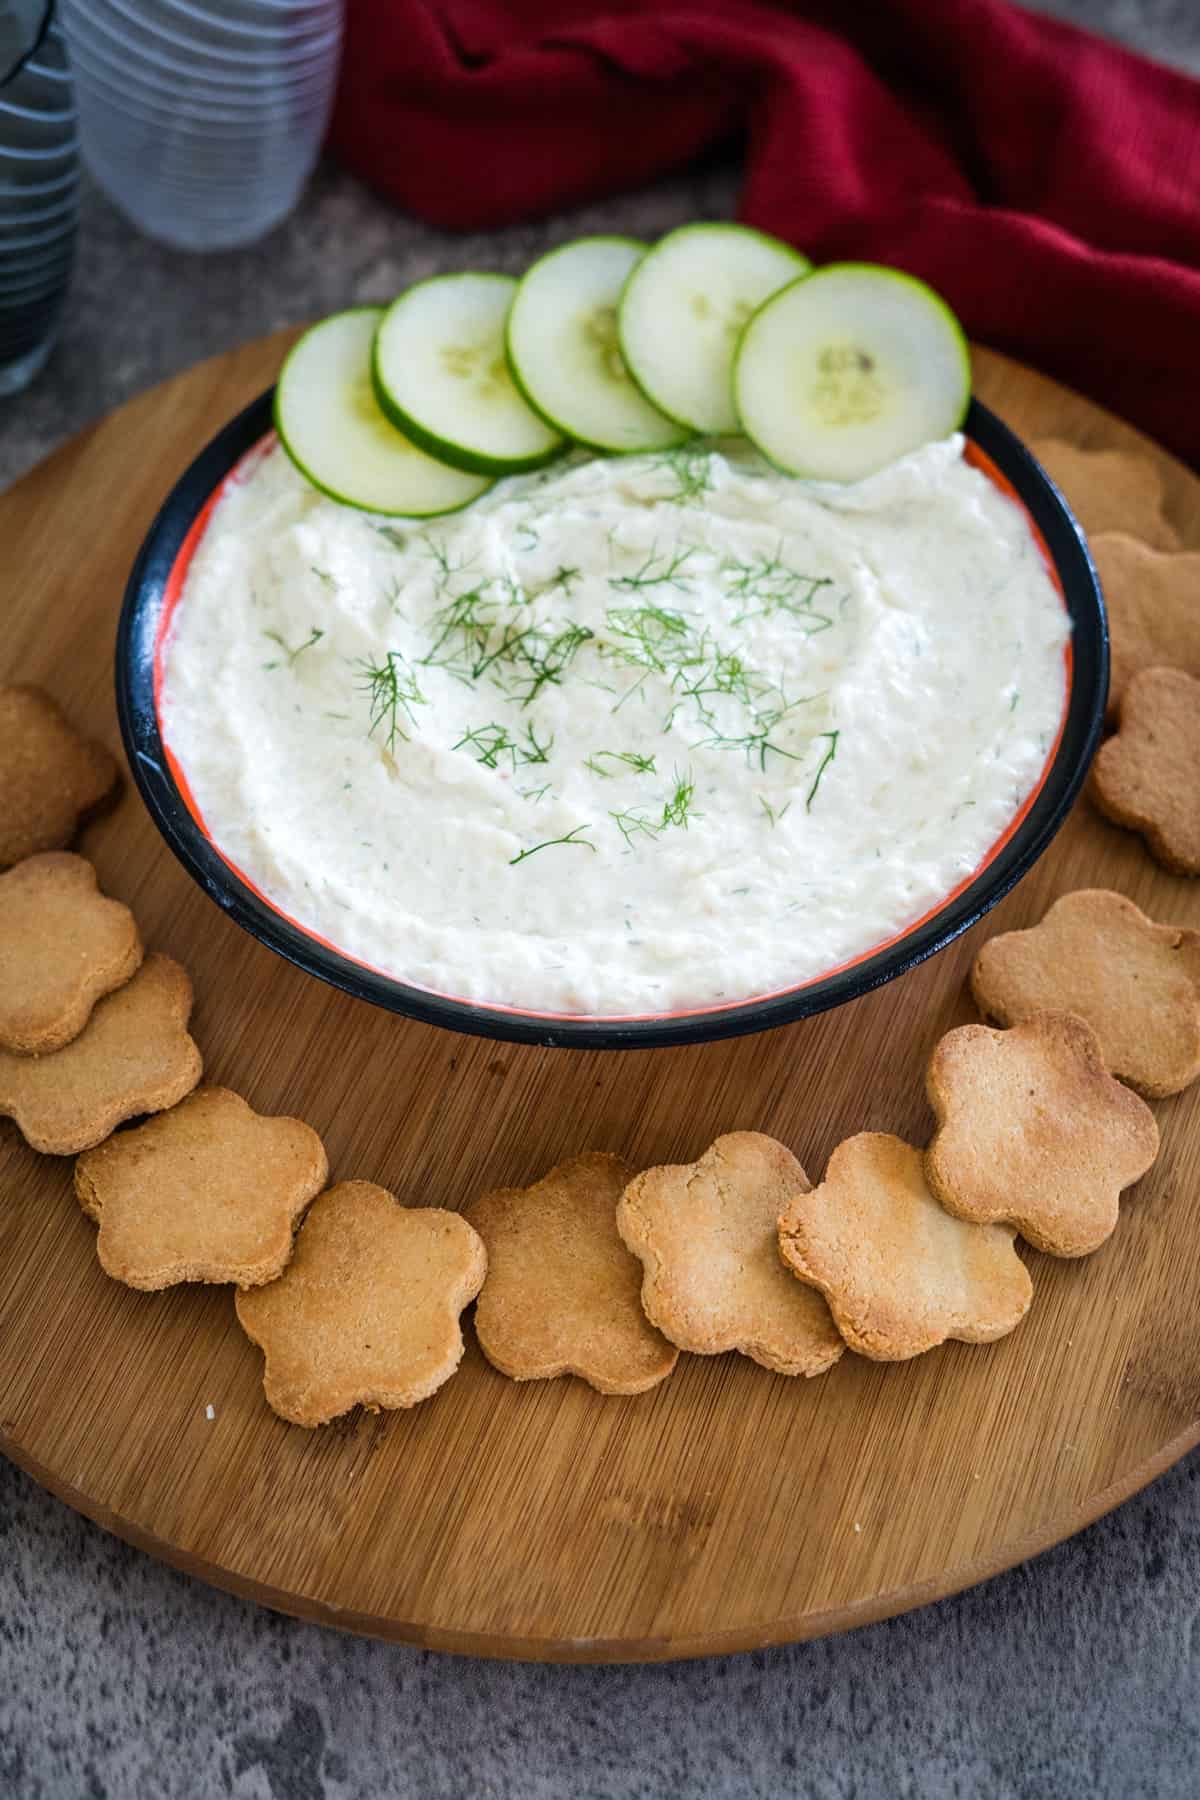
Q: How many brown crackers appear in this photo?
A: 13